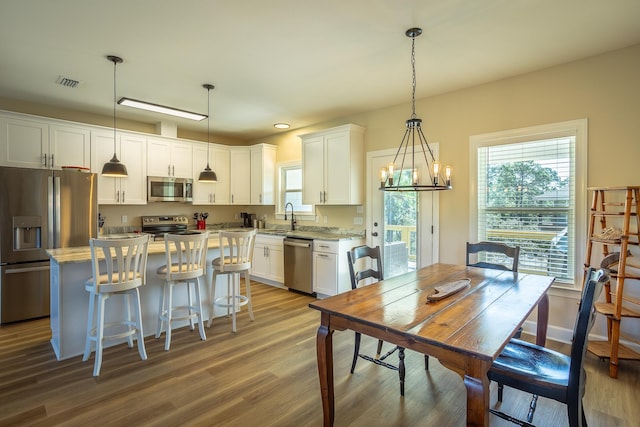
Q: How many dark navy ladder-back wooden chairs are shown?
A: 3